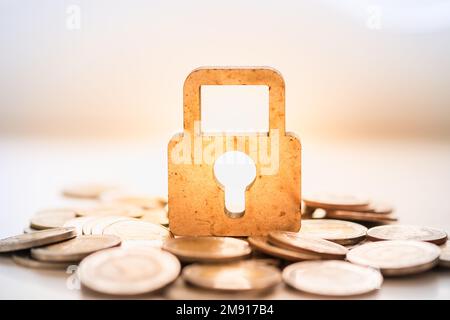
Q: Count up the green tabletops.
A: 0